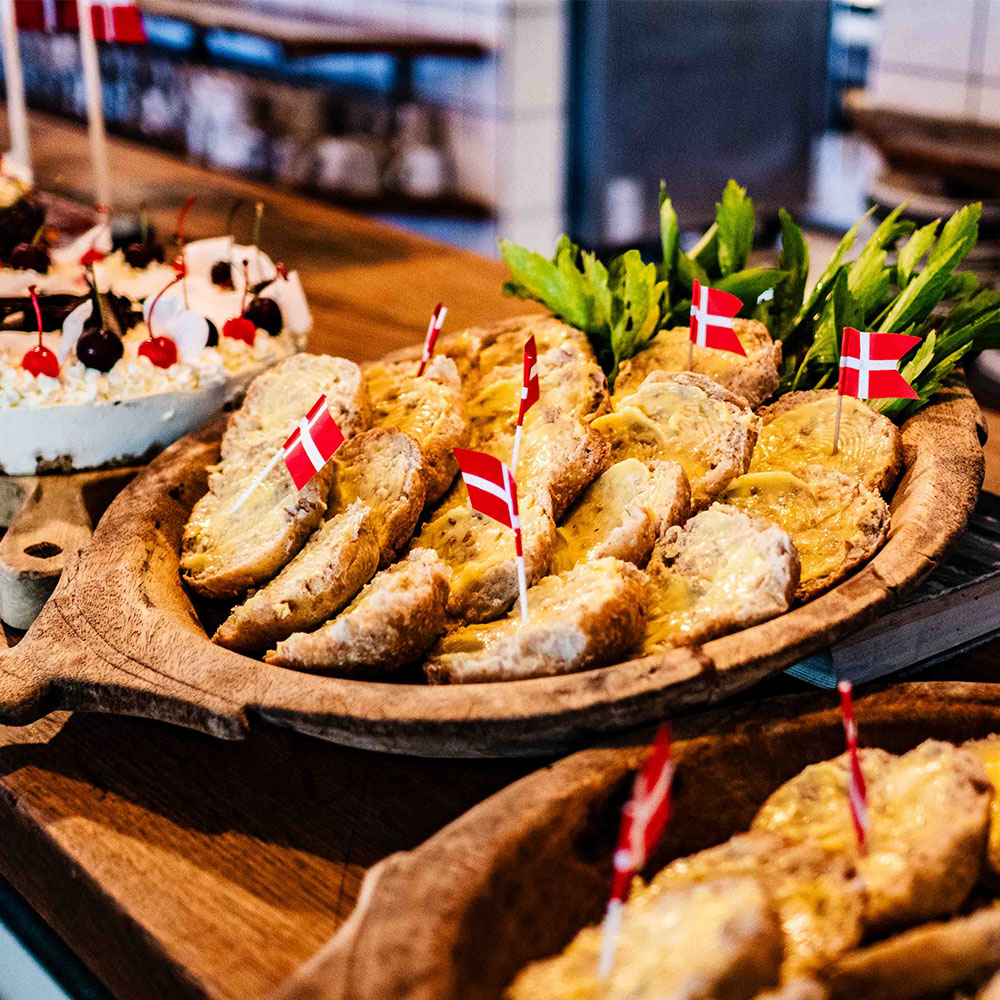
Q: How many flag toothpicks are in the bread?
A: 8